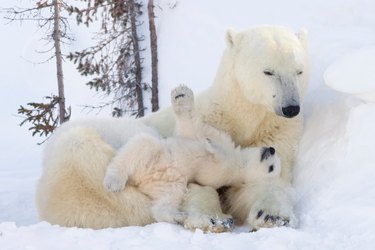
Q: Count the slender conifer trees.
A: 3